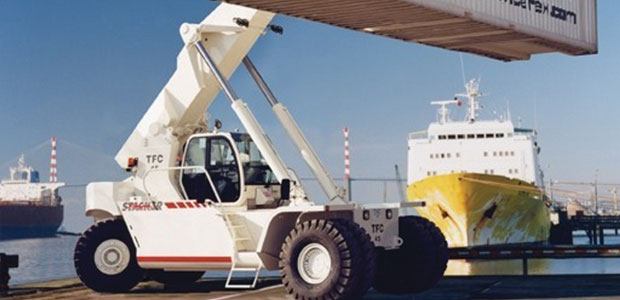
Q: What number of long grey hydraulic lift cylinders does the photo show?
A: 2